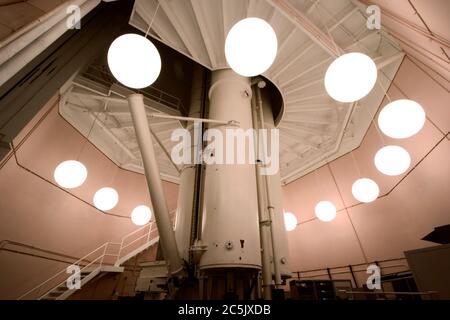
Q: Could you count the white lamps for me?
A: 11